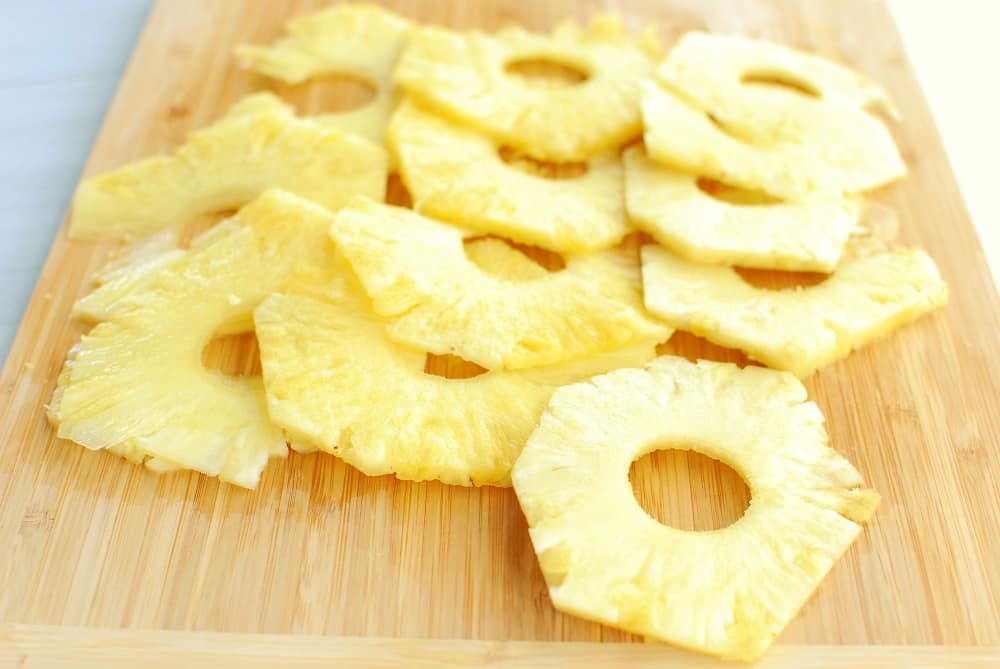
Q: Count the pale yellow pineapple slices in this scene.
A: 12